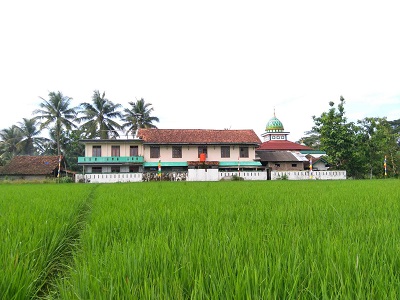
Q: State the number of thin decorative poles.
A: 5